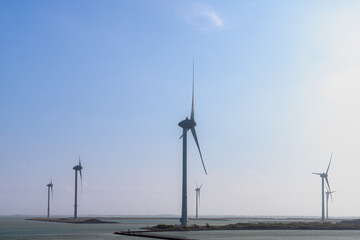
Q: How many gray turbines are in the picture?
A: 6